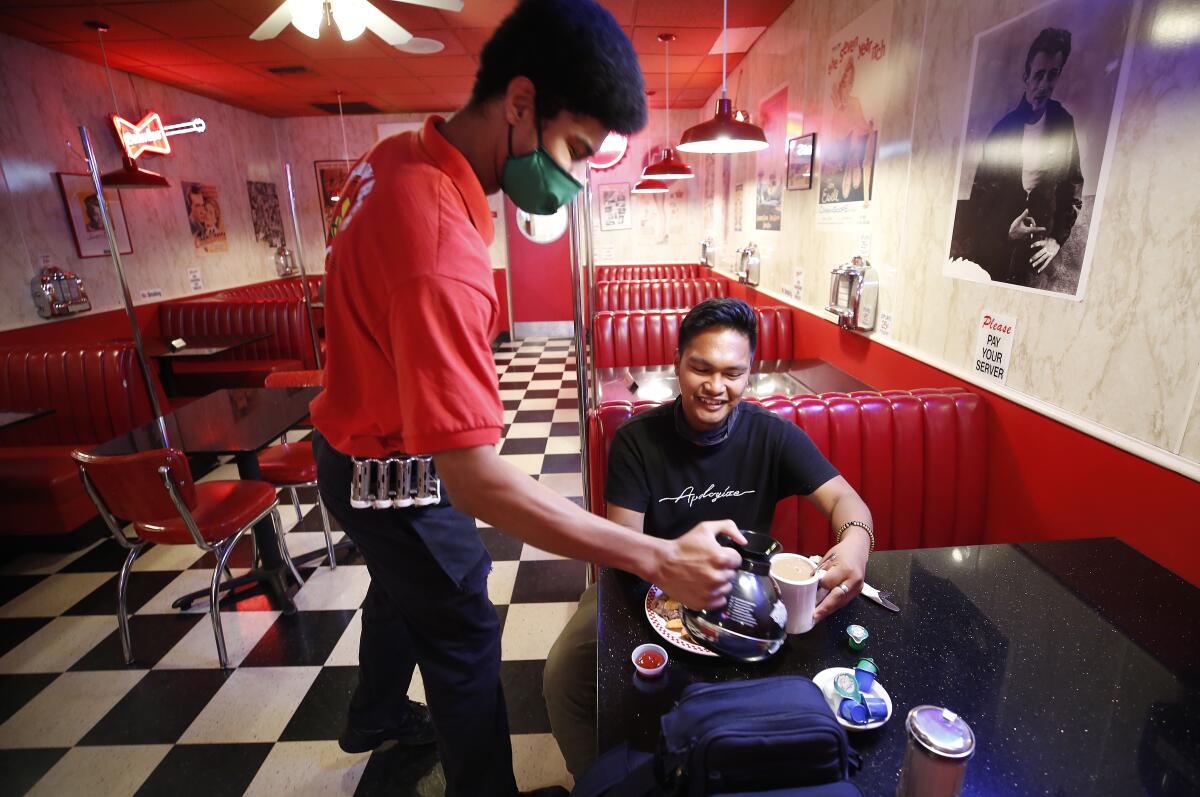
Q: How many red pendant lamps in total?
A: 4